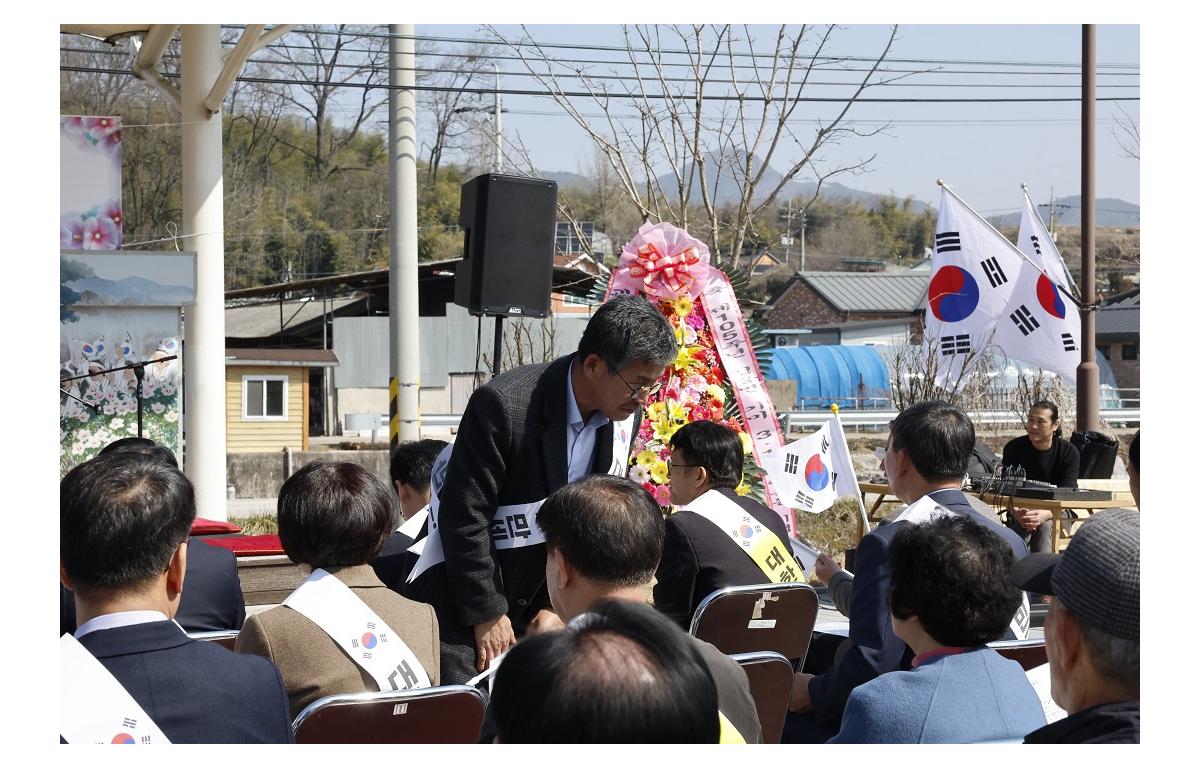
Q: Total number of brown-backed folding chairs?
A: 5